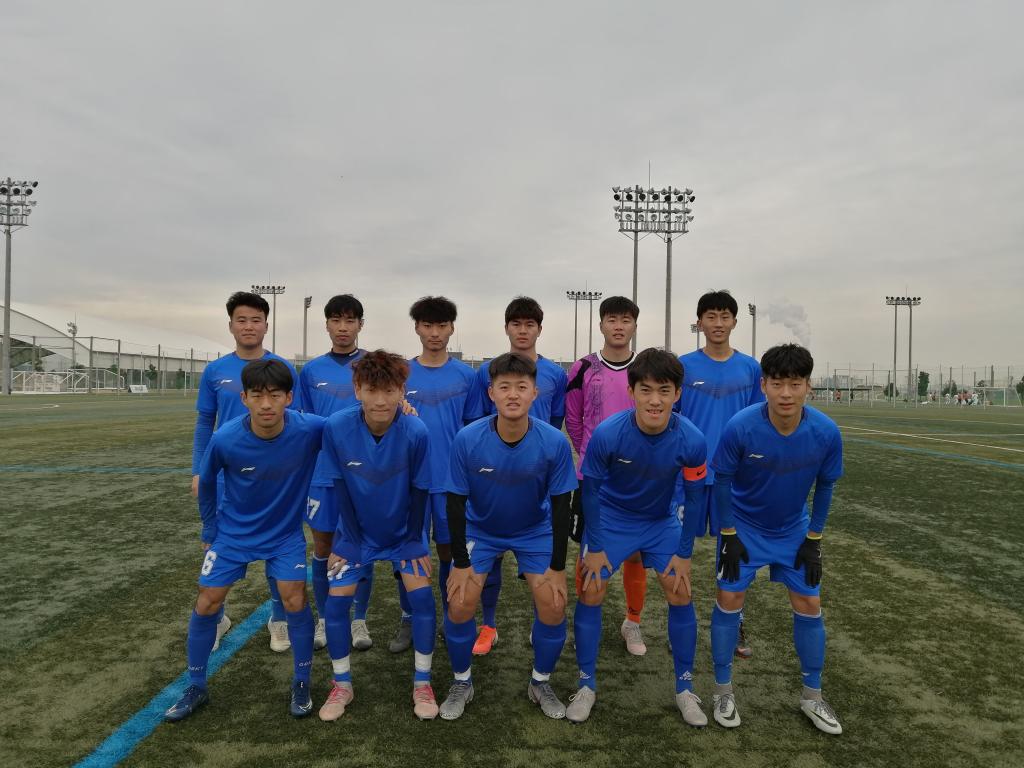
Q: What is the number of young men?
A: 11